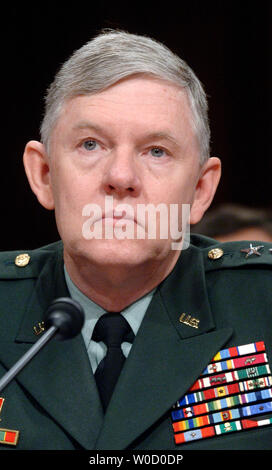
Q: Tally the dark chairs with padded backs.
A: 0